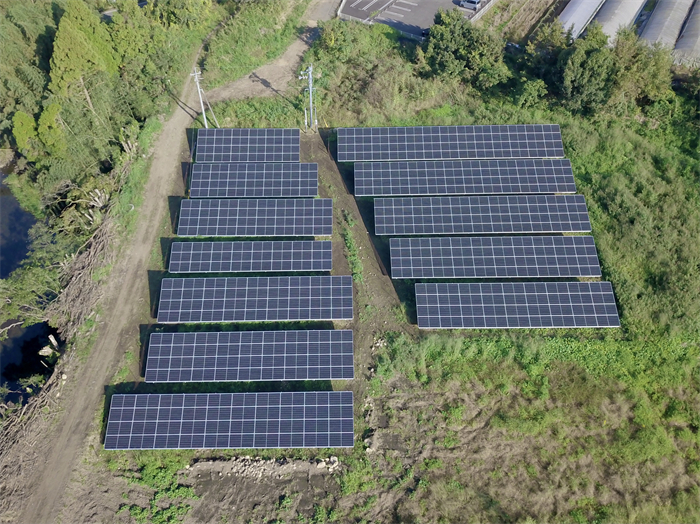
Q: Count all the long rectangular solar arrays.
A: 12